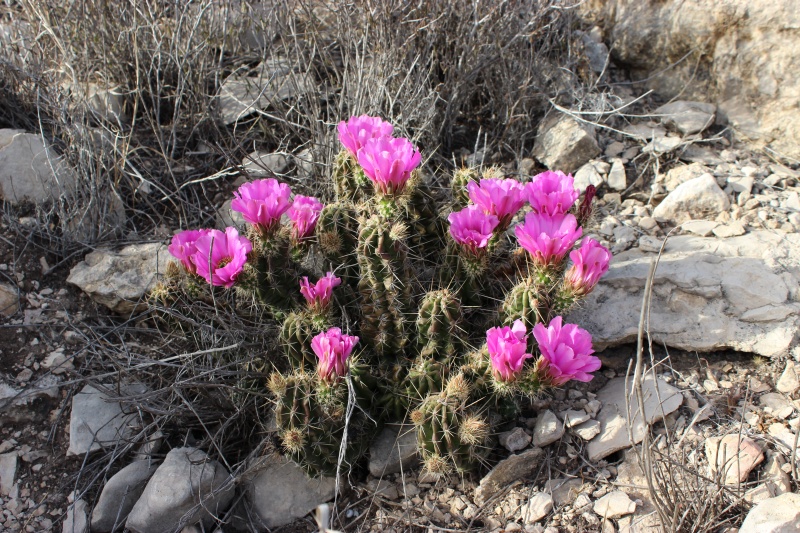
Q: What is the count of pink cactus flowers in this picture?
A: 15